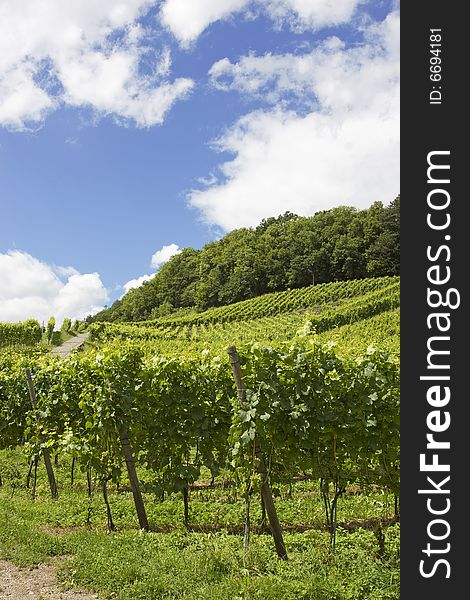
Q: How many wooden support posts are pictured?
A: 3